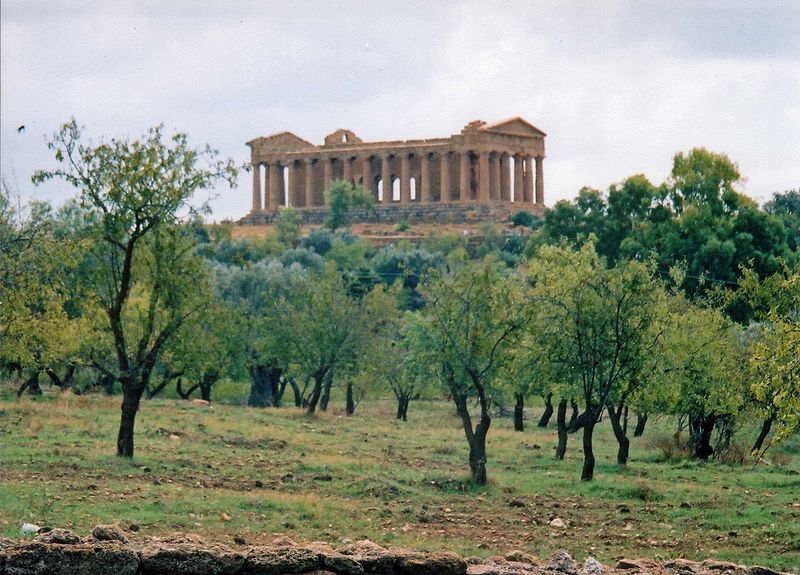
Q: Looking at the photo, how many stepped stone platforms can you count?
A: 1